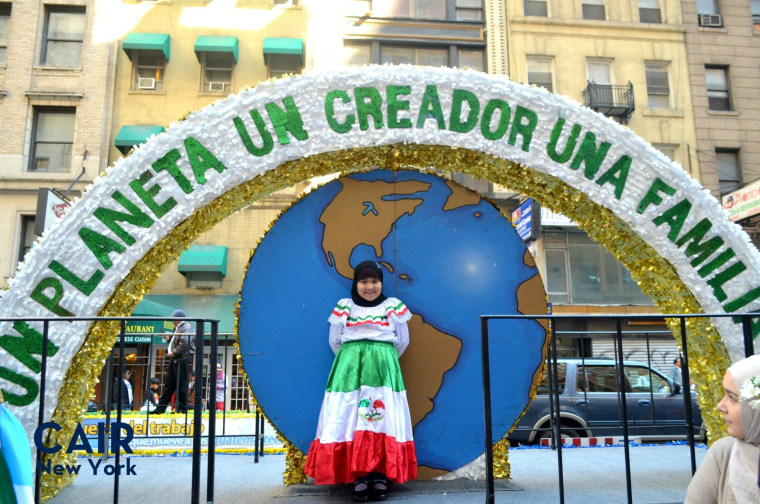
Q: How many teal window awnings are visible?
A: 5